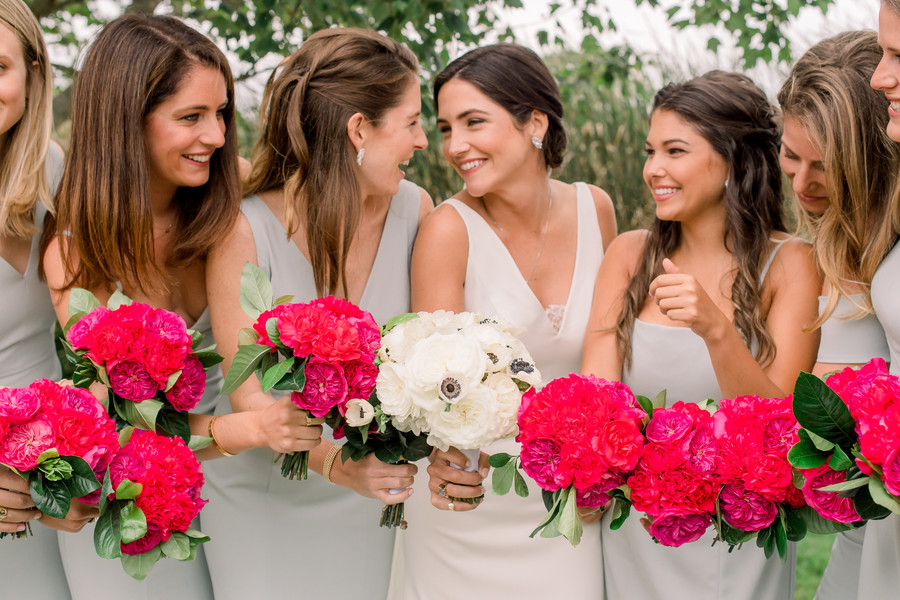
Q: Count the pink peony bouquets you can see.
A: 8